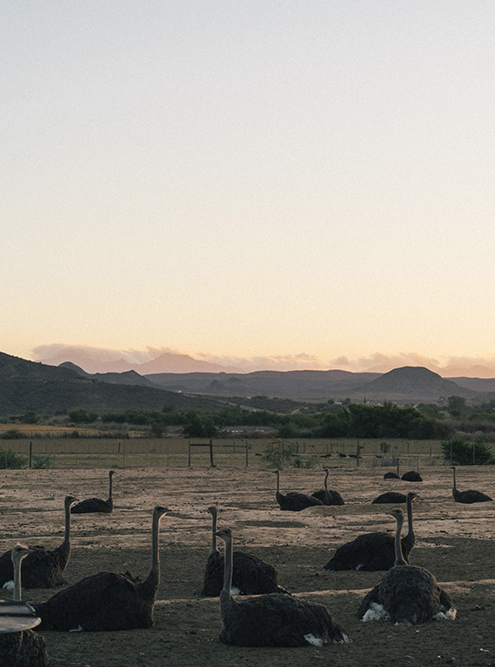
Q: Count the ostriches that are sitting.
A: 14